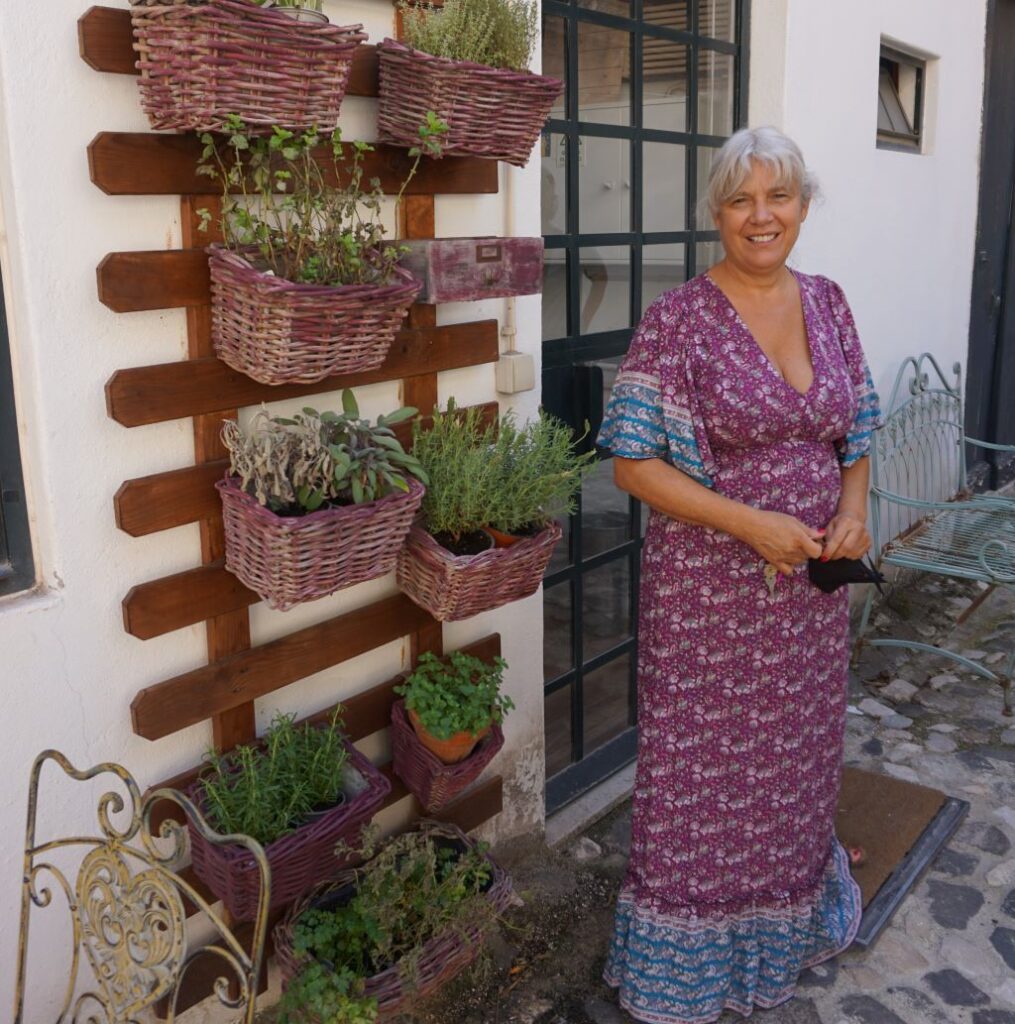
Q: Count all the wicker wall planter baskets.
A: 8